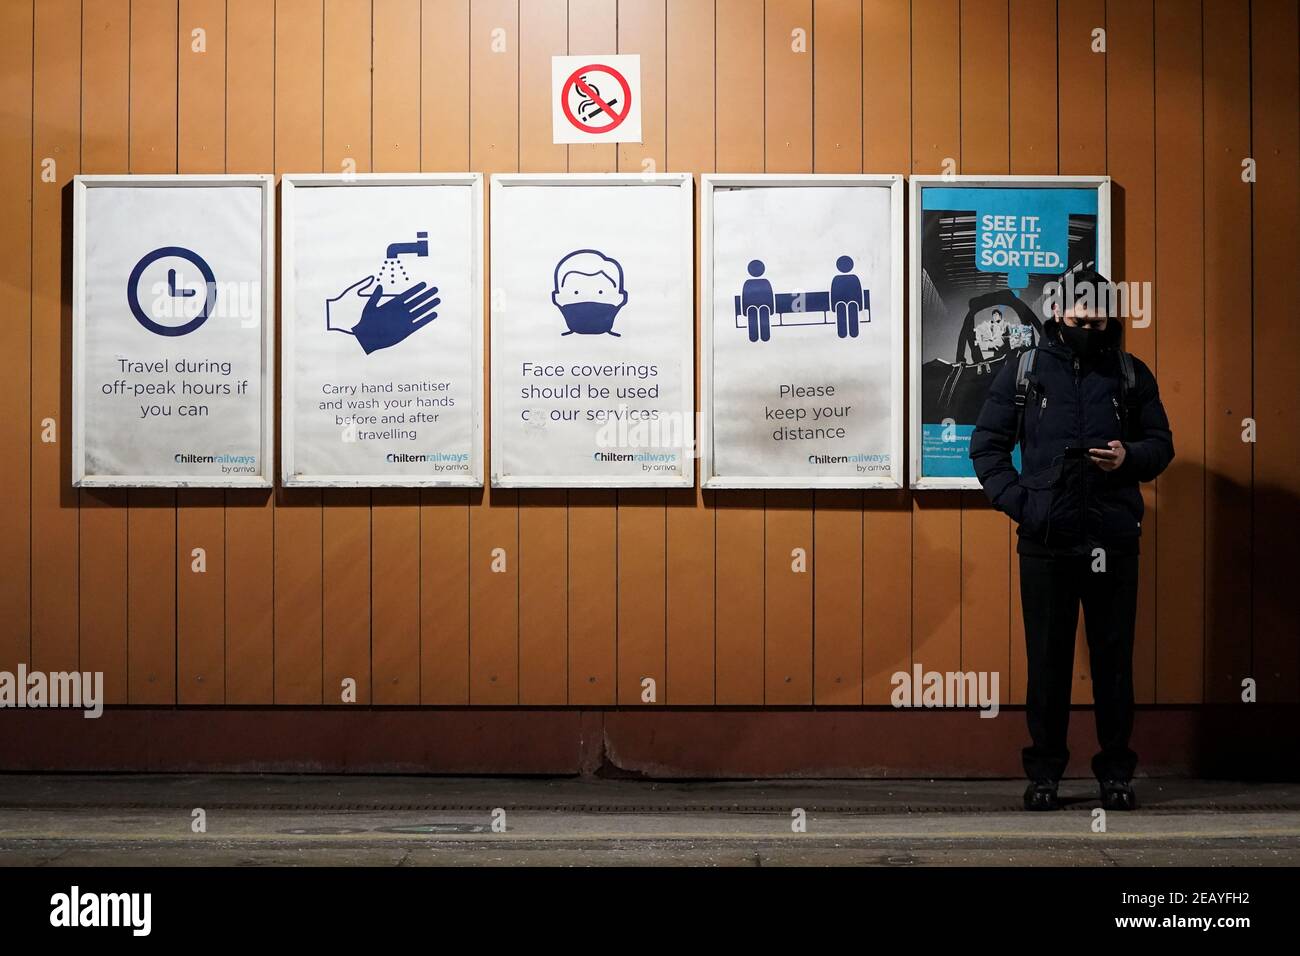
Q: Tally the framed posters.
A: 5